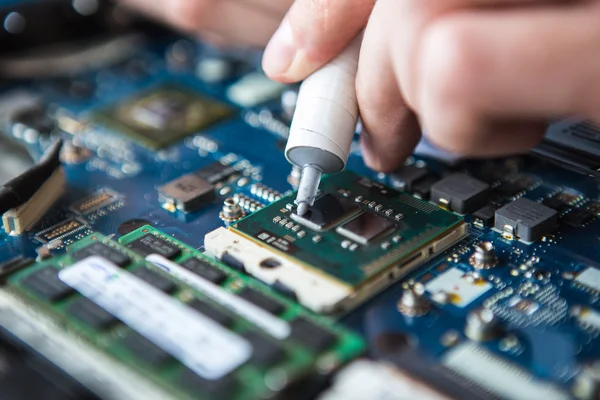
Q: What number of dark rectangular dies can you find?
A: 2